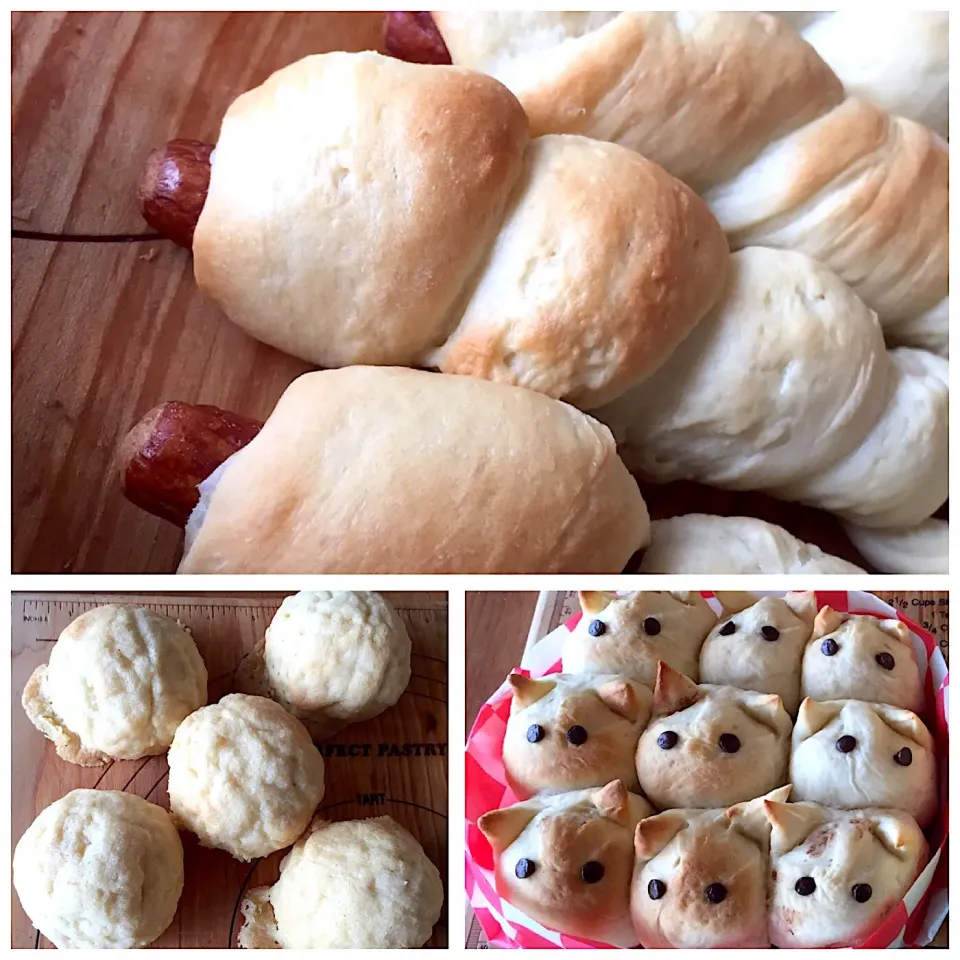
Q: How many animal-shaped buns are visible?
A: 9